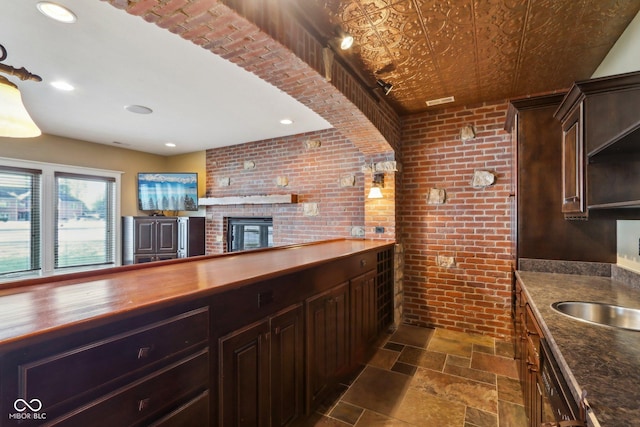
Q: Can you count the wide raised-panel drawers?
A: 3